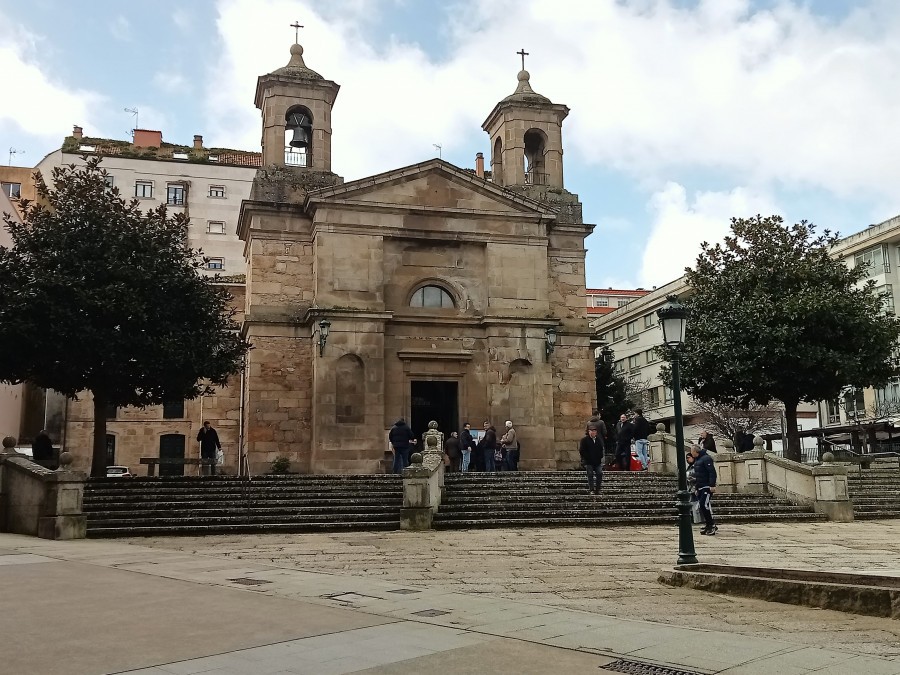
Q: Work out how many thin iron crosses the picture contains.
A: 2